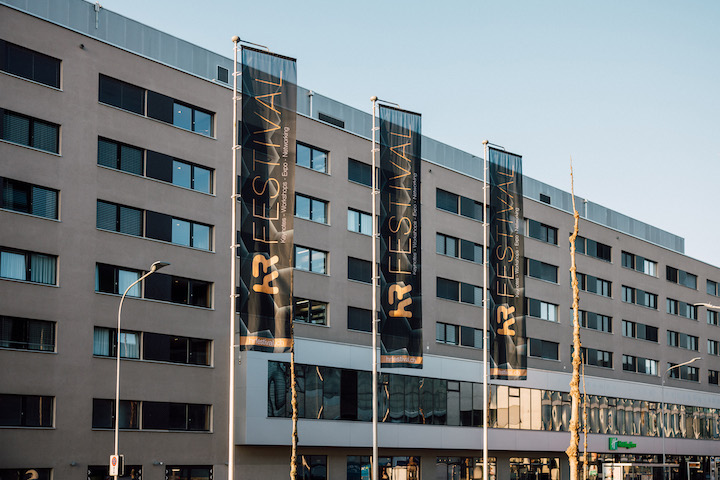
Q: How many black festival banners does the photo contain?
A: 3